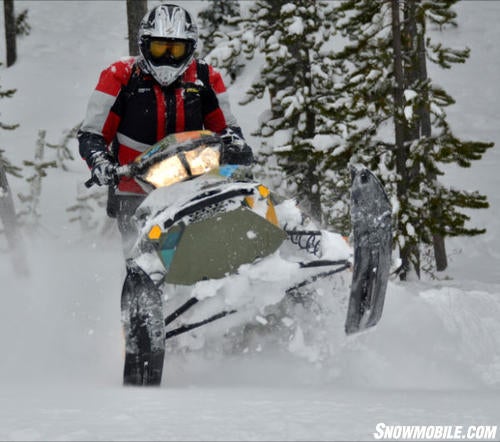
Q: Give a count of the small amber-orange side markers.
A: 2